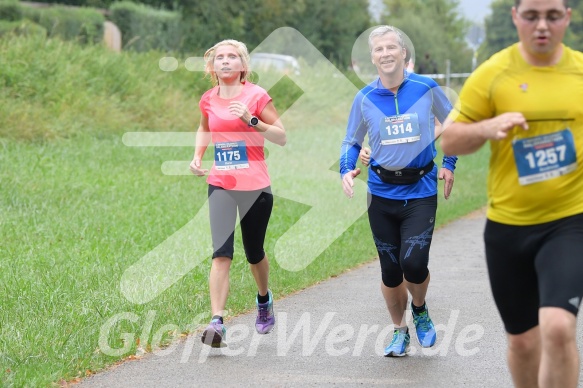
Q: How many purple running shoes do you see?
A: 2